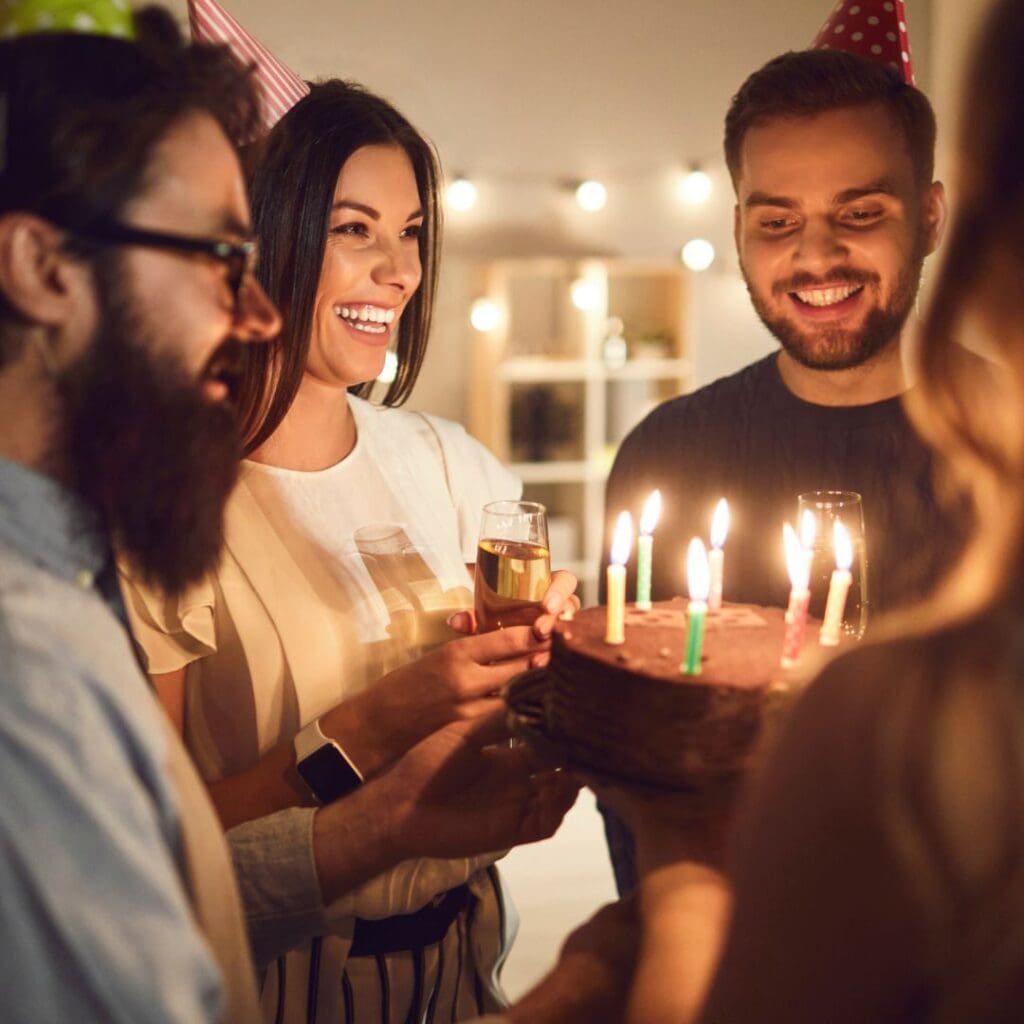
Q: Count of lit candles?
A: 7